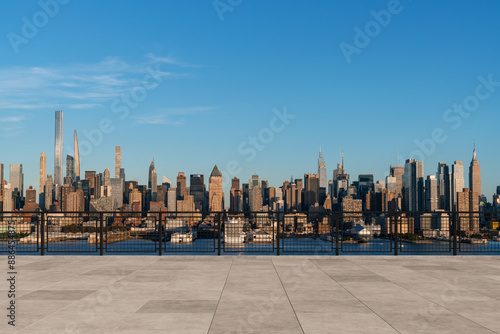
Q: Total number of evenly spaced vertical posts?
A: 8